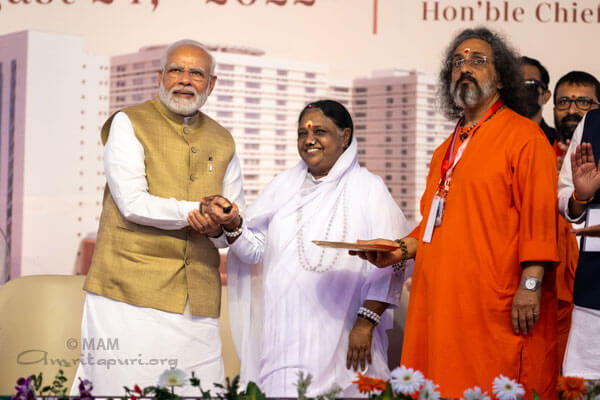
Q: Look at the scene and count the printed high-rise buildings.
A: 3